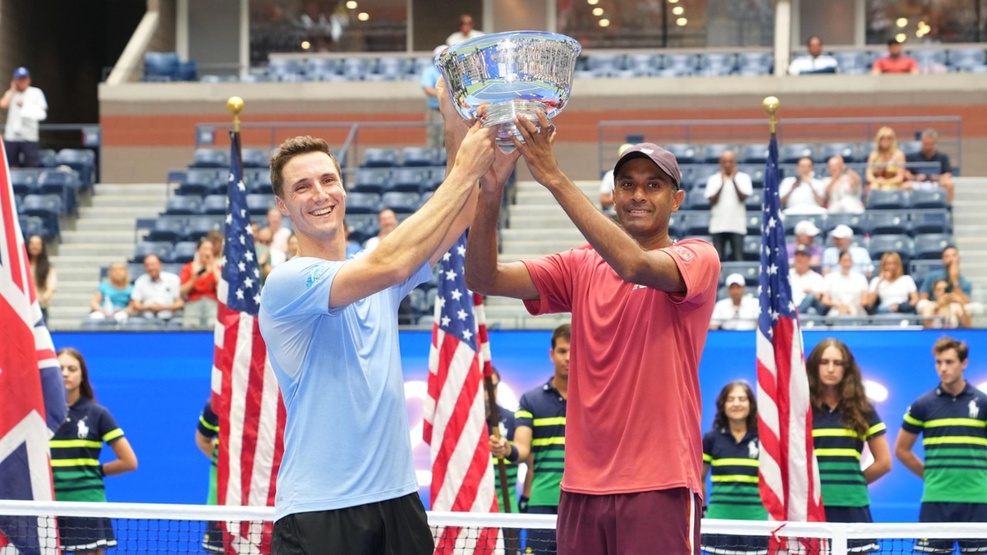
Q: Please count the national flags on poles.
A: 4